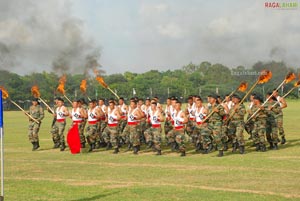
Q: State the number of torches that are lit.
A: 9